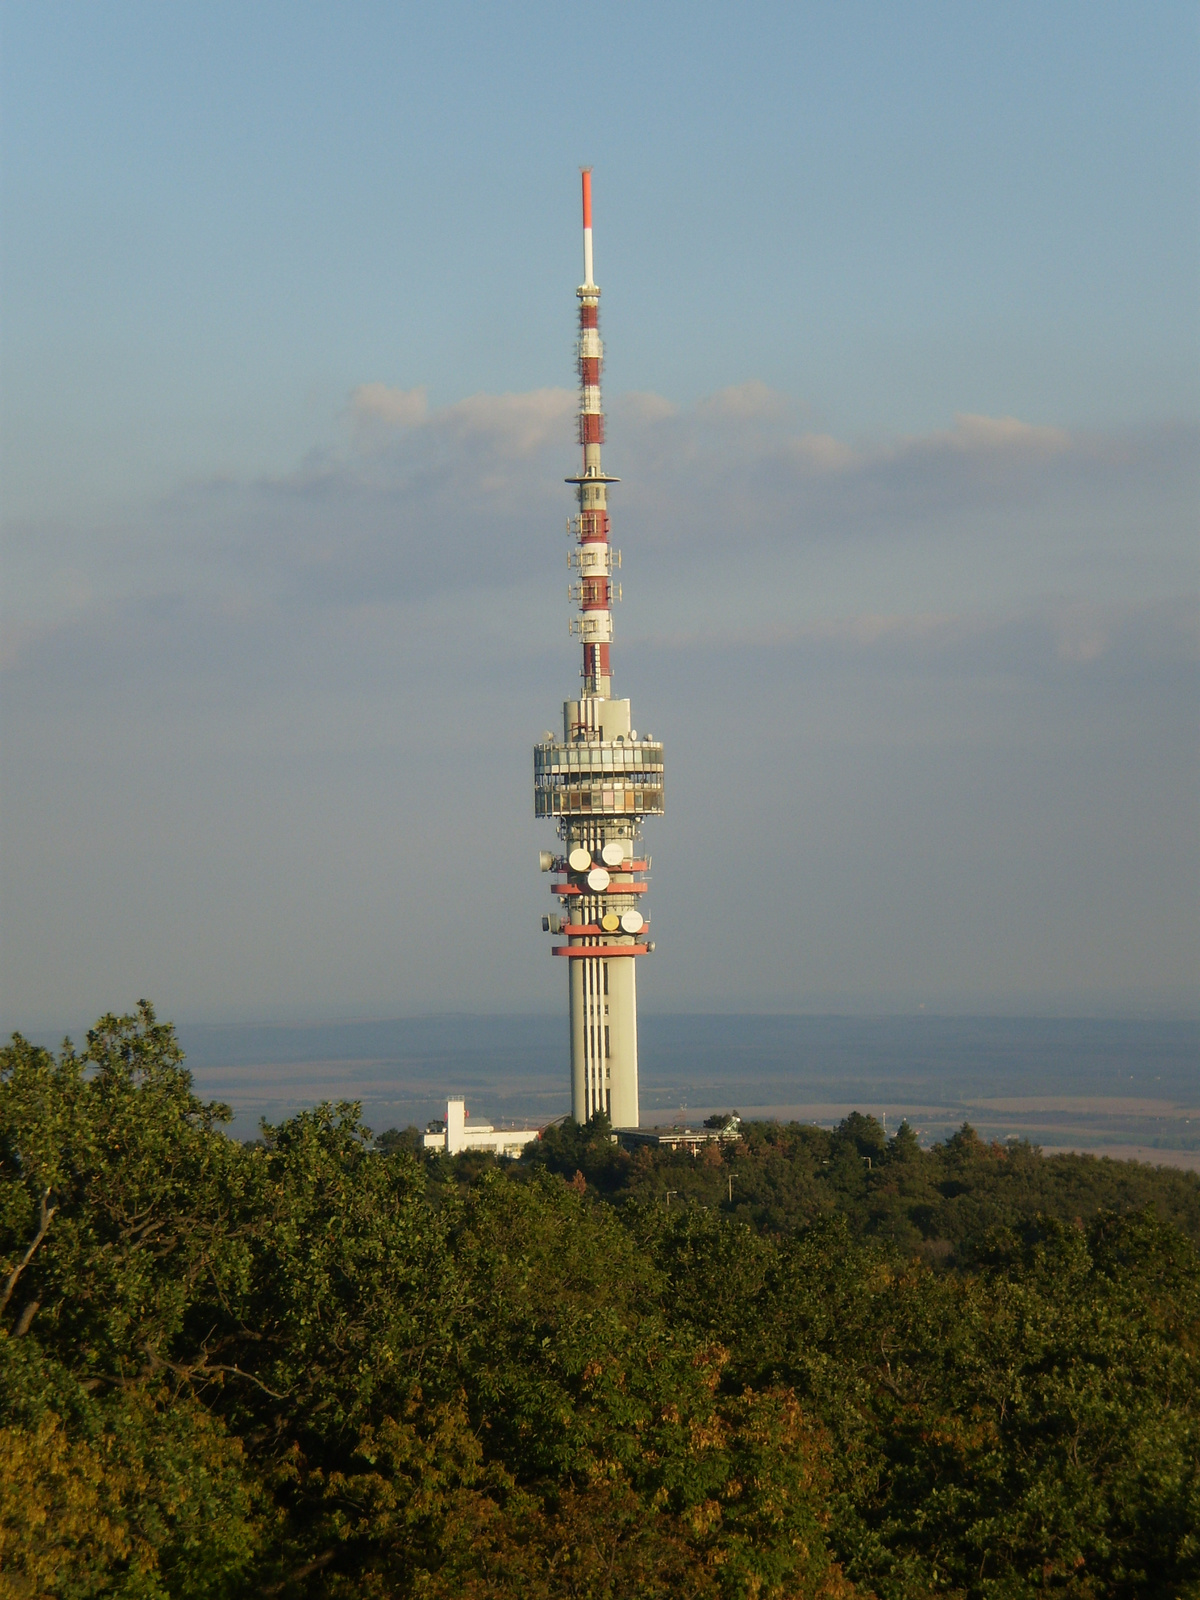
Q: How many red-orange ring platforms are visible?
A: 4